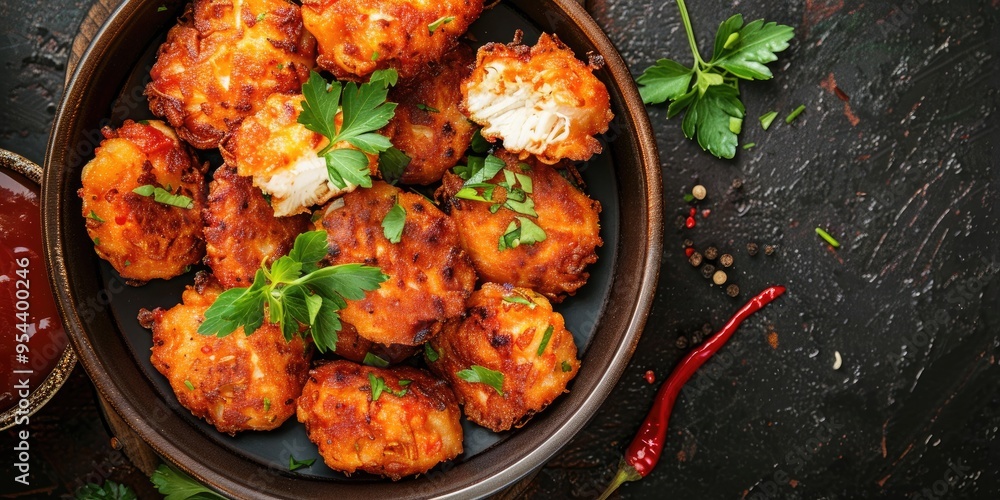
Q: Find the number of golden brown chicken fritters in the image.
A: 12